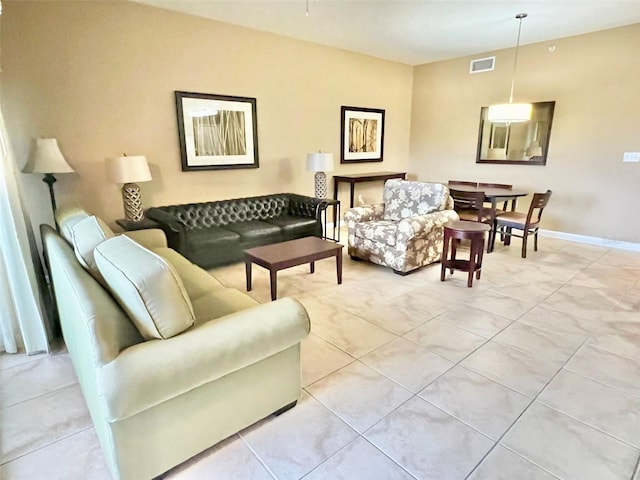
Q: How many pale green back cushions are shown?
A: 3